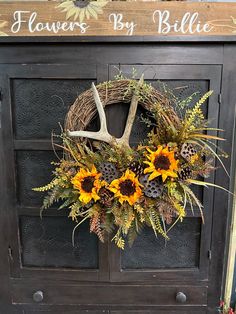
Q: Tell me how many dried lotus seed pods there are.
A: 3